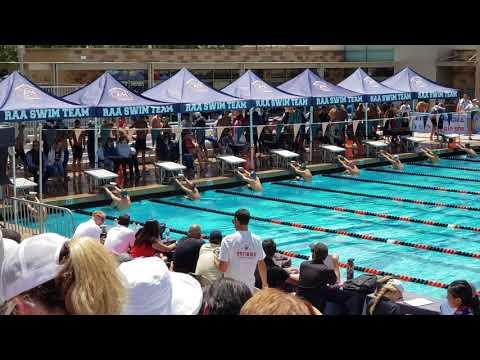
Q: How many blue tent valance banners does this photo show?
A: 7